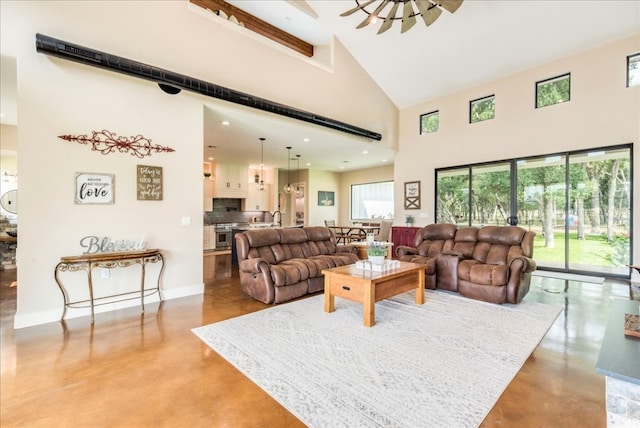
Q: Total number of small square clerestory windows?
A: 4